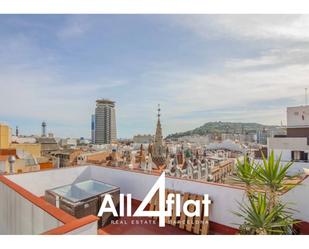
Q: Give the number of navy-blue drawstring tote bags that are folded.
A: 0